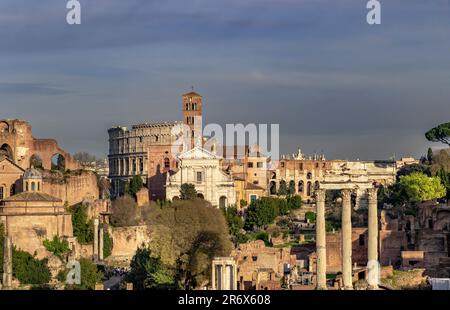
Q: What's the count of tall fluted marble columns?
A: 3